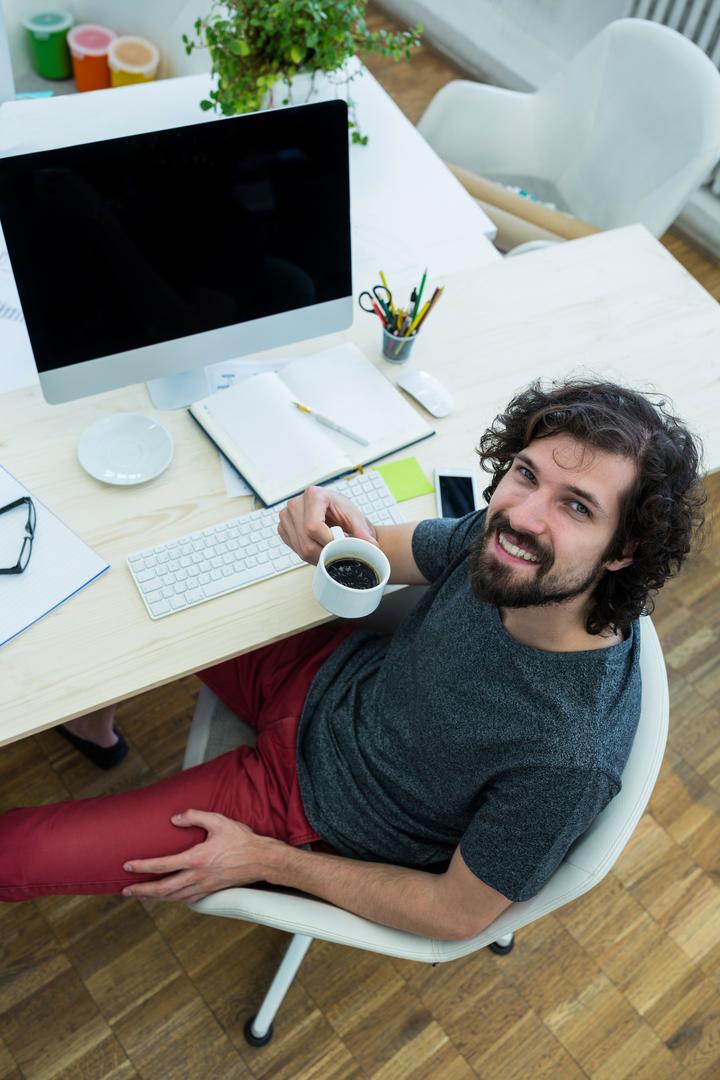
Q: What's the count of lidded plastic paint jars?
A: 3